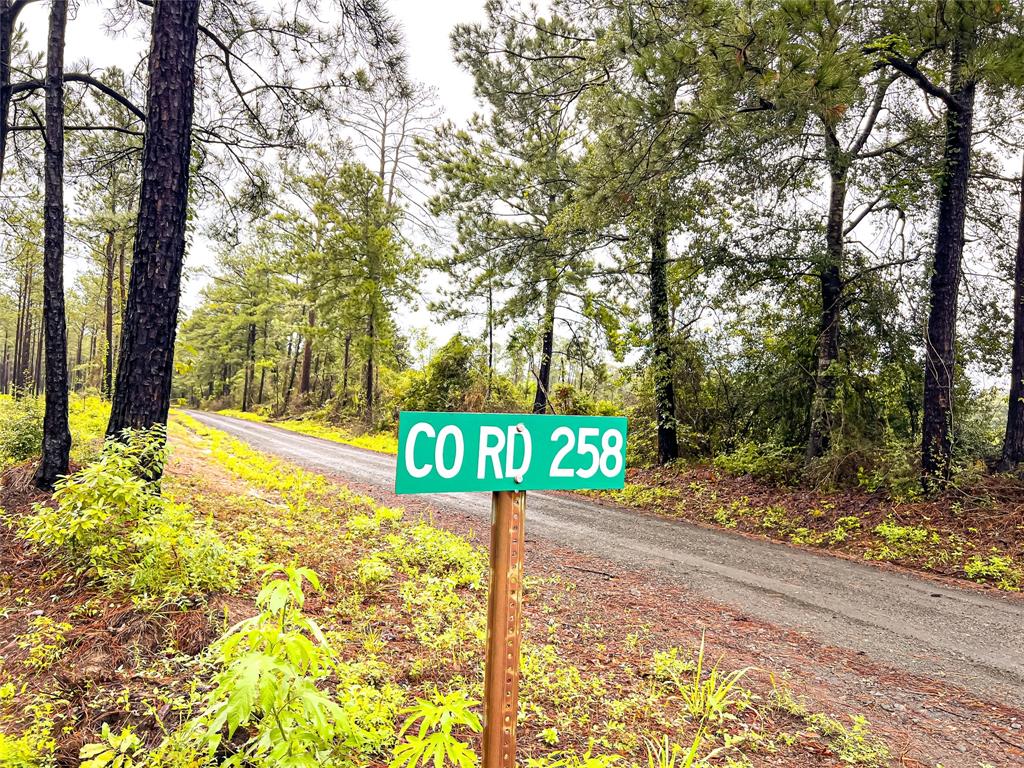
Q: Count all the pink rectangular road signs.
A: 0